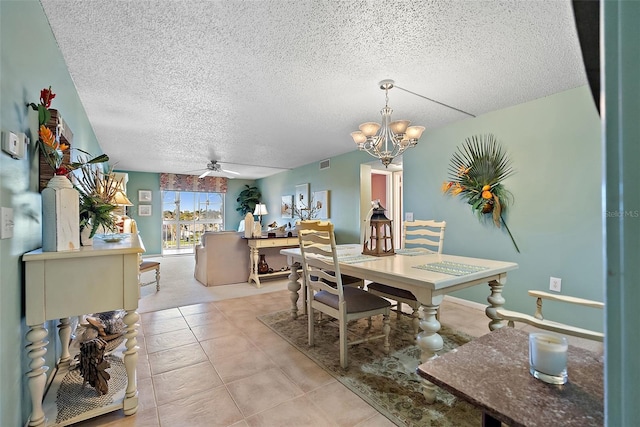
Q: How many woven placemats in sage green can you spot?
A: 4